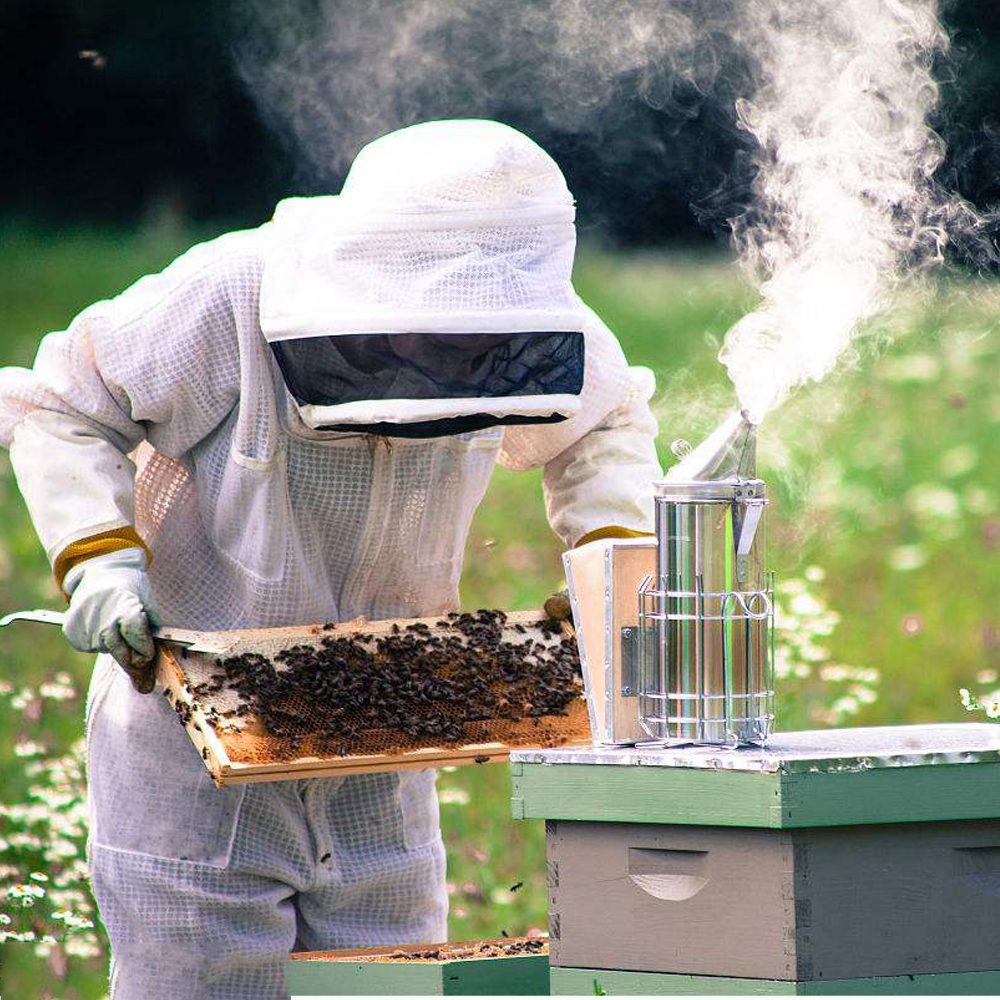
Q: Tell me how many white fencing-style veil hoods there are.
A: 1